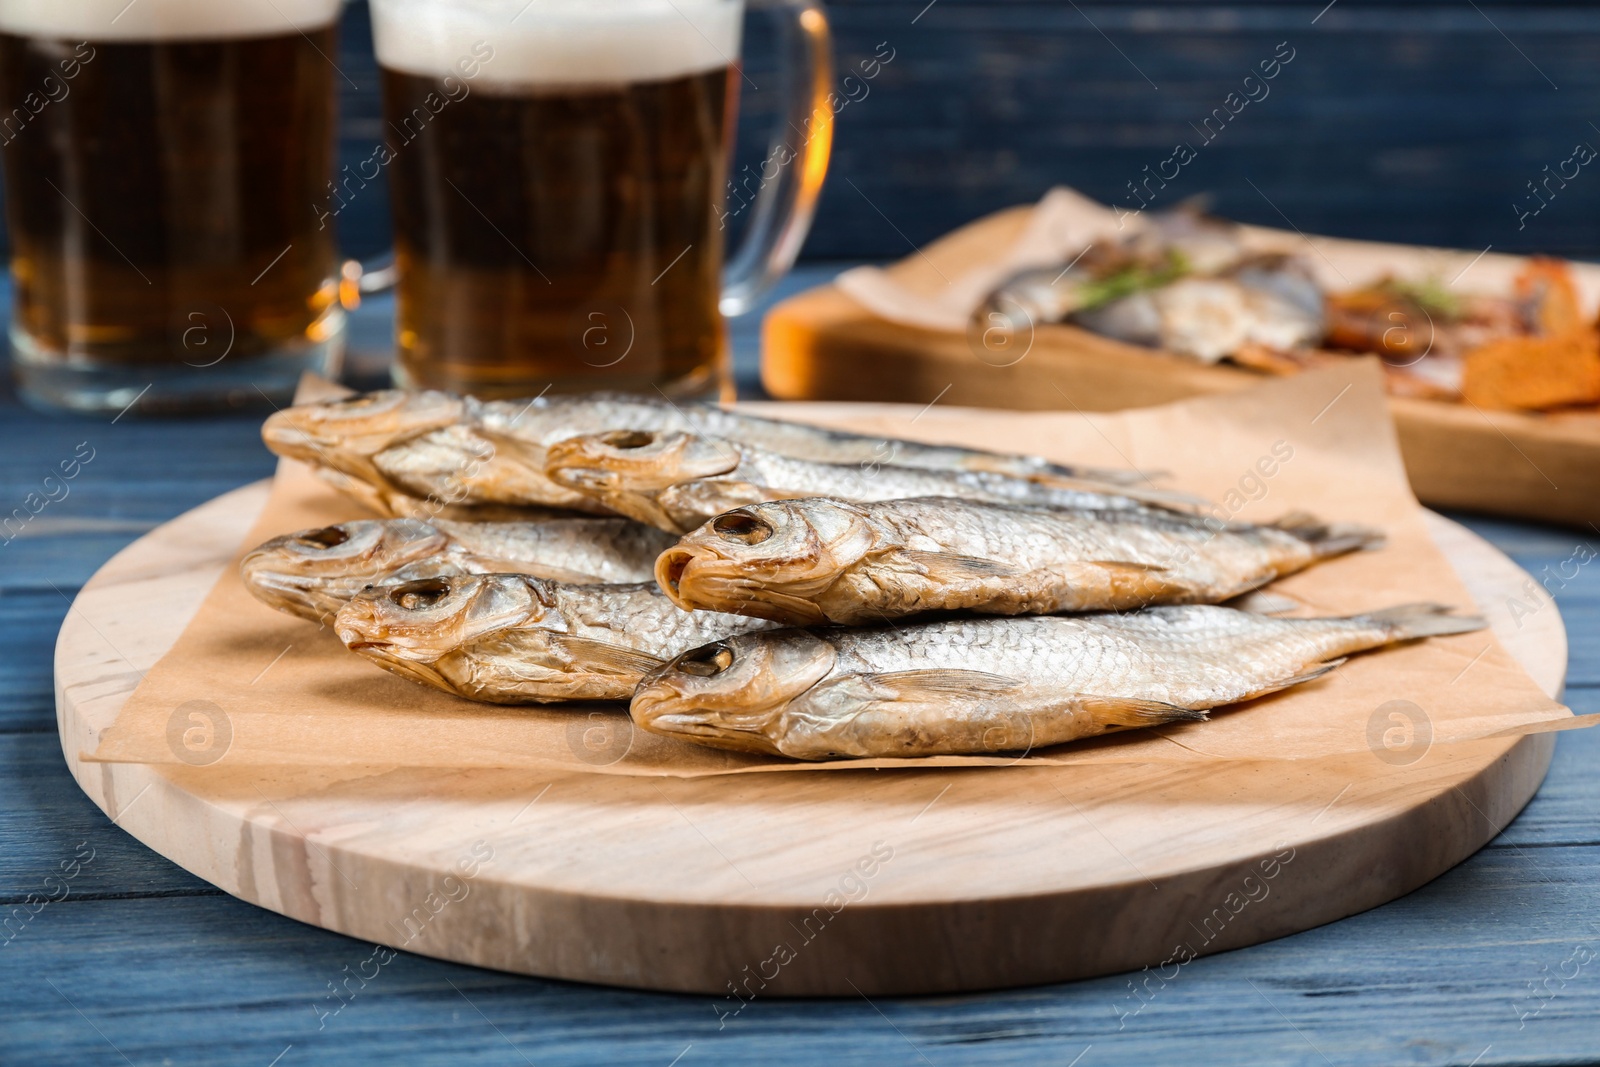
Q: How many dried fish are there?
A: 6